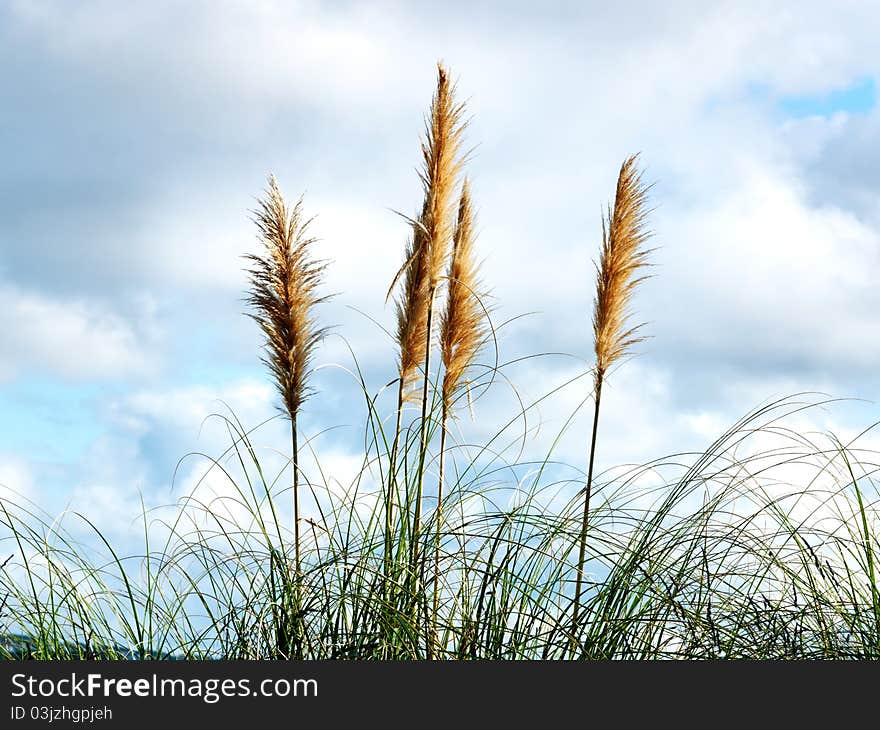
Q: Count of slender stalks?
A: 5